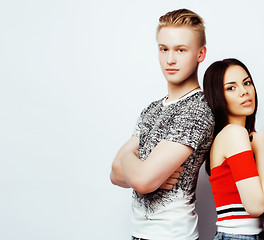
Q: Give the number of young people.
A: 2